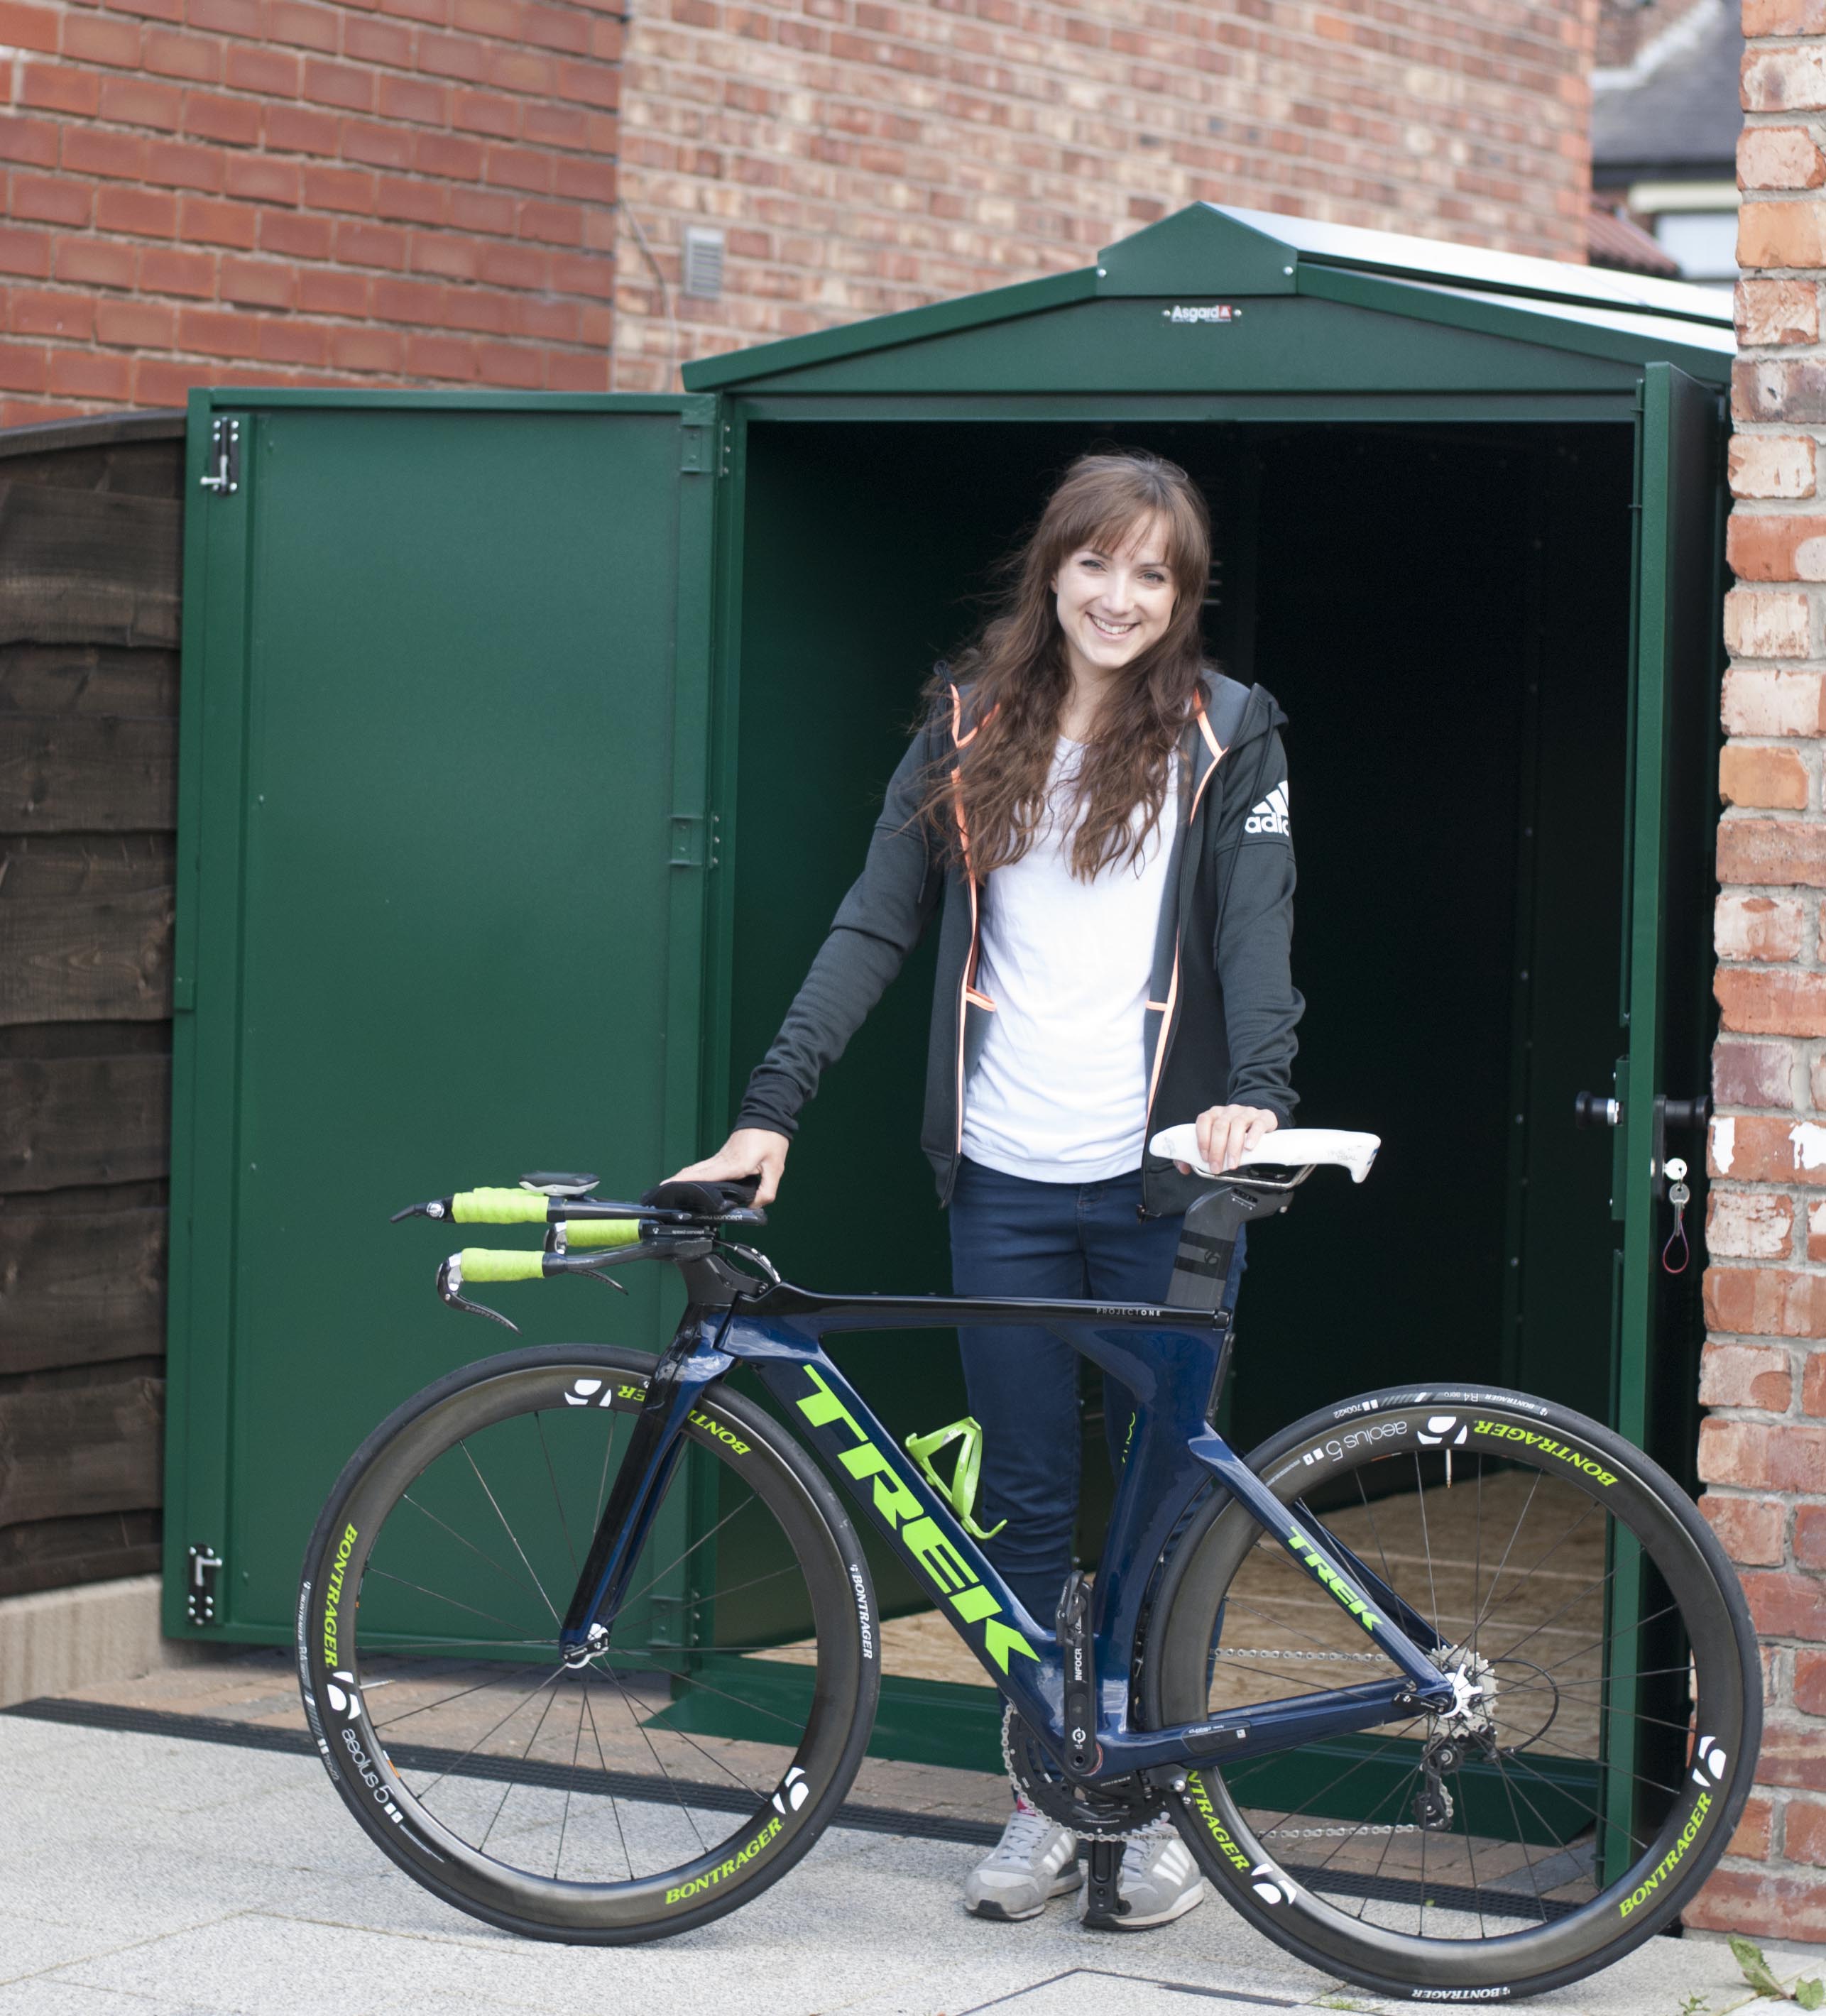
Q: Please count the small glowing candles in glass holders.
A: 0